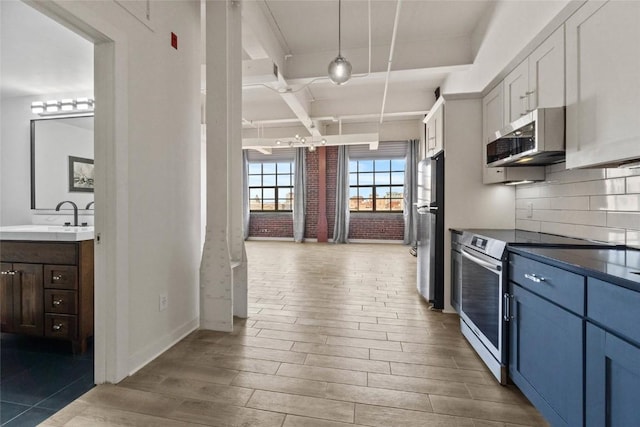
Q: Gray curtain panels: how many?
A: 4